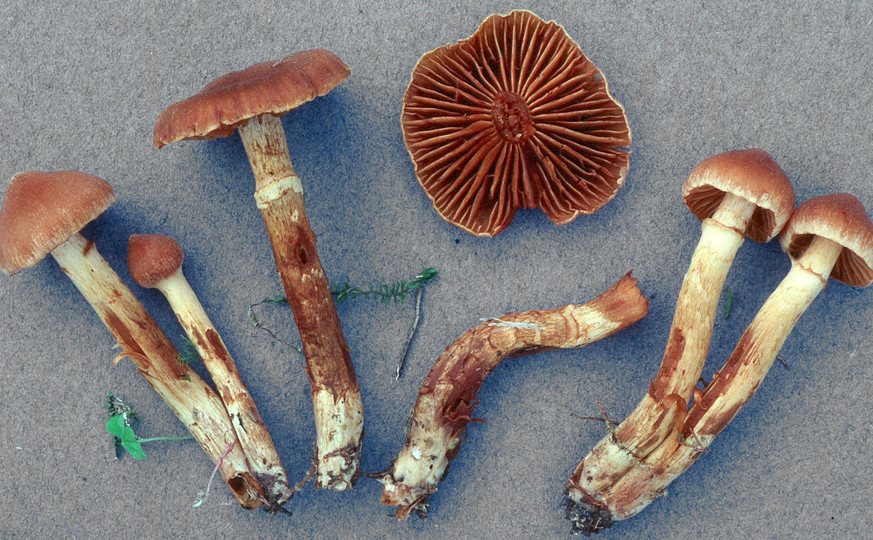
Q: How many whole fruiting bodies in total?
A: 5